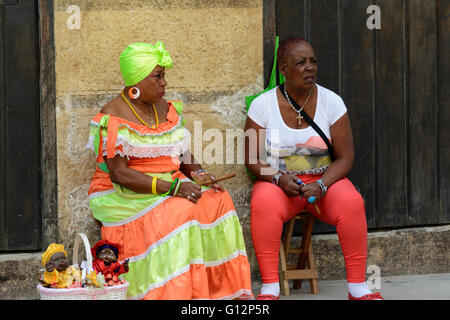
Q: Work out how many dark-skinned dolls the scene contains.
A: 2